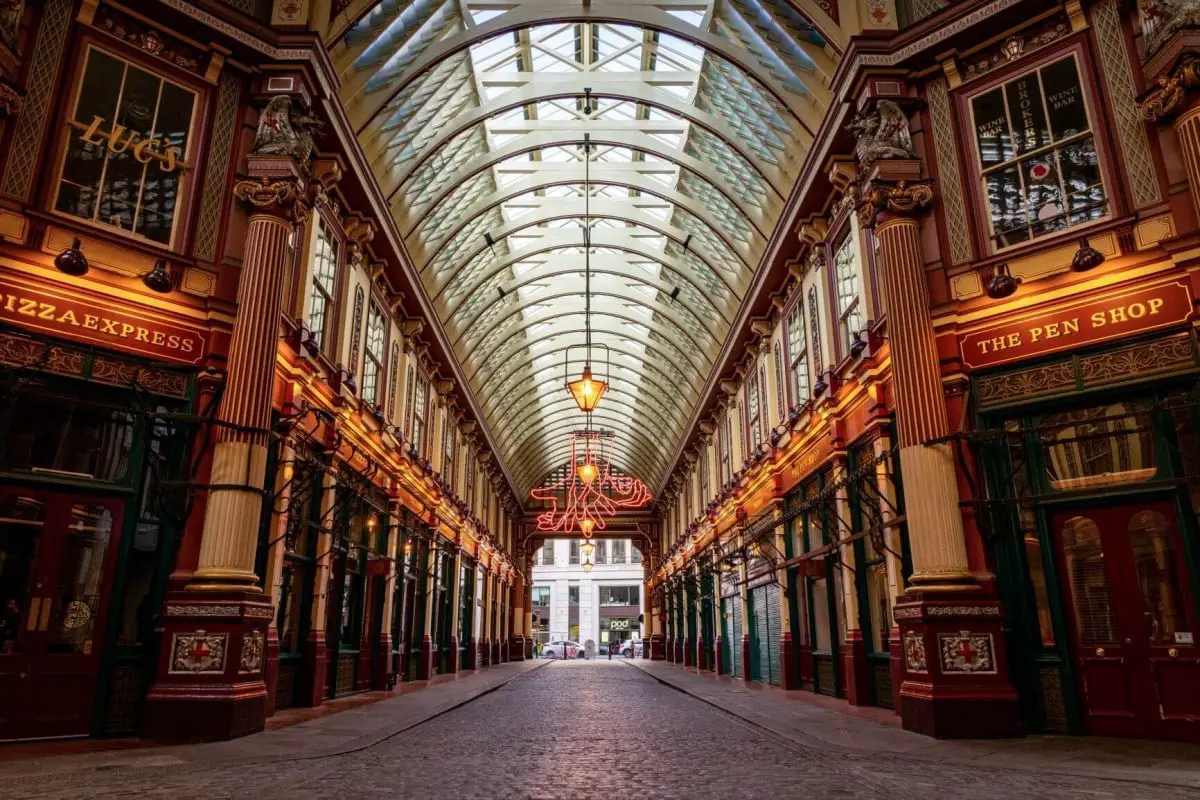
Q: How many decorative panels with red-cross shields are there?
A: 4